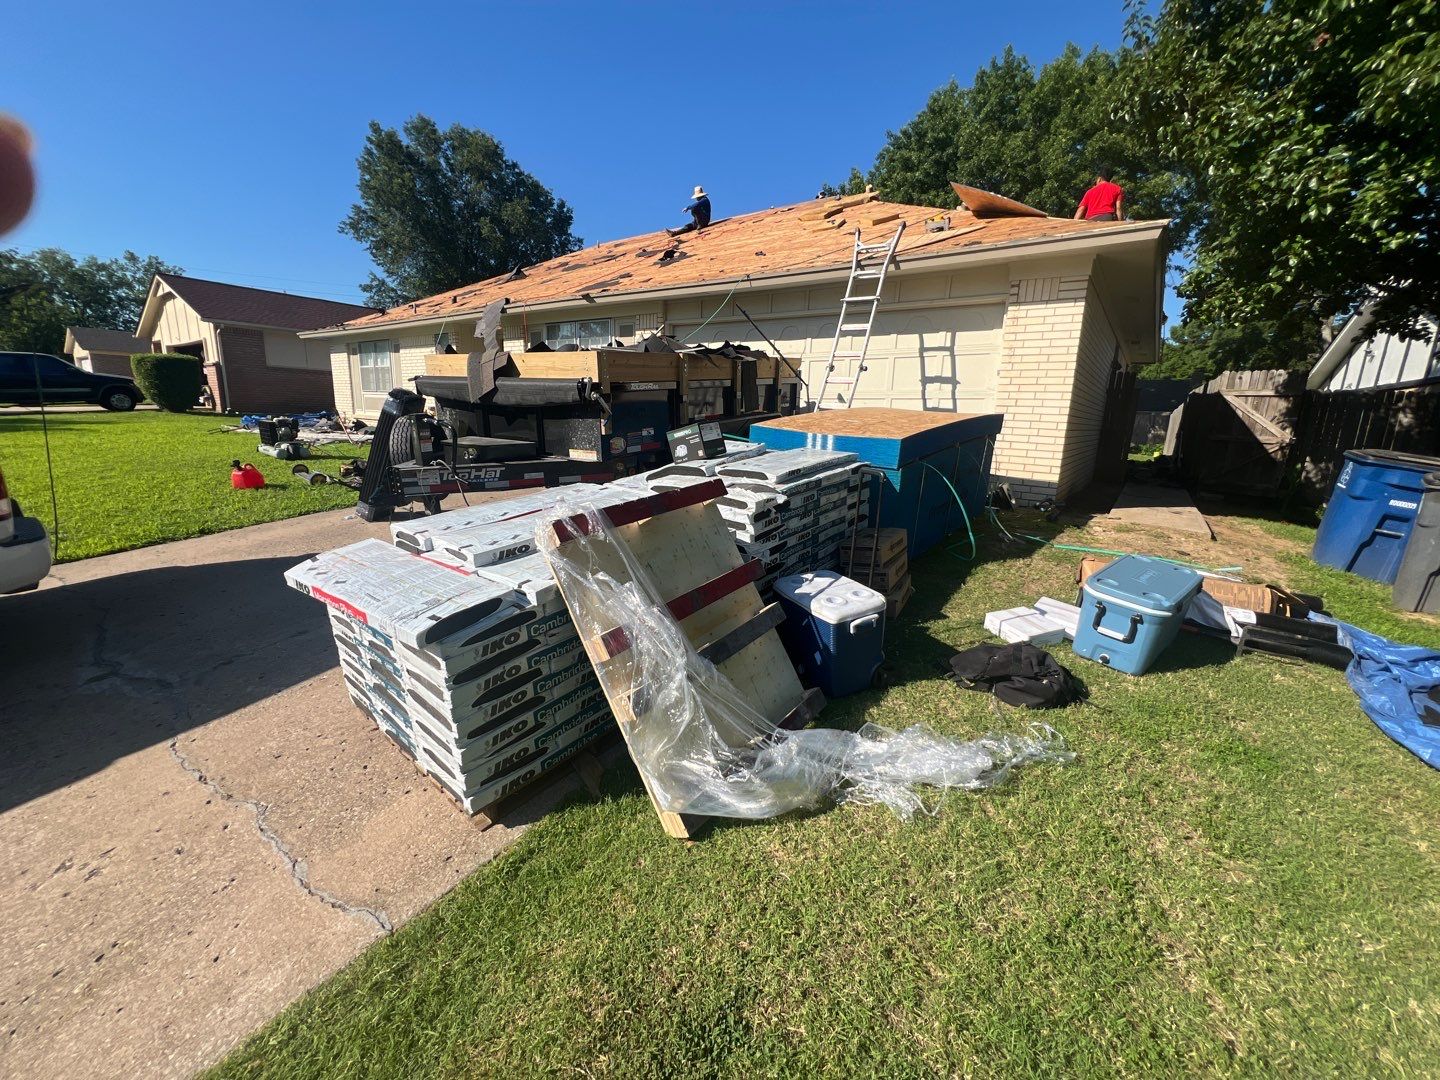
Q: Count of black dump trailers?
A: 1